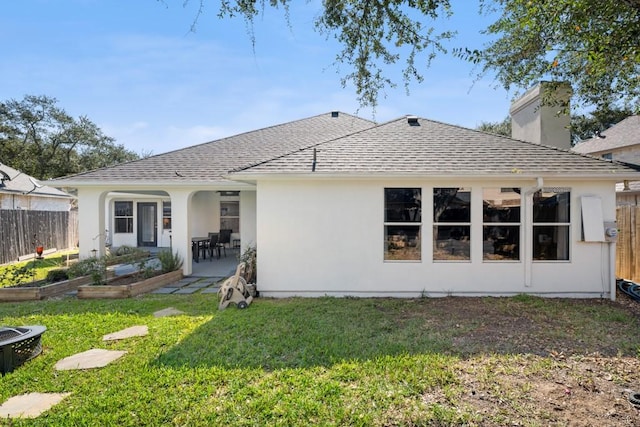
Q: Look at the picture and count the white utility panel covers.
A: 1